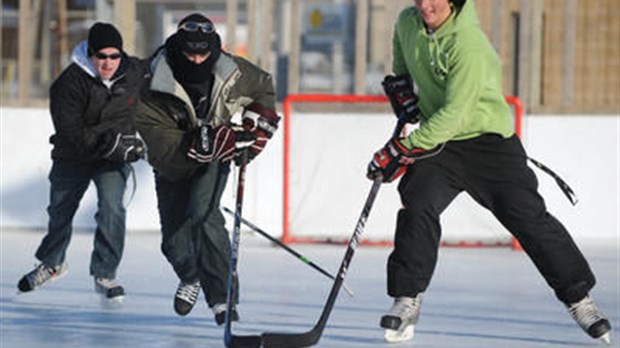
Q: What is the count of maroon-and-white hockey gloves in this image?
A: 2